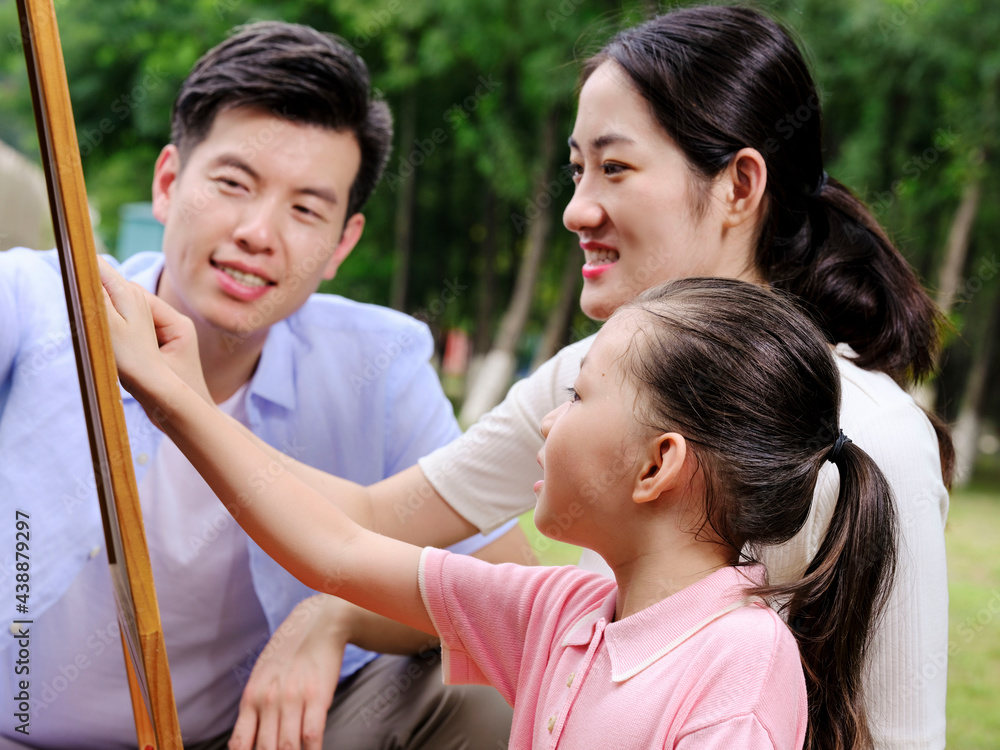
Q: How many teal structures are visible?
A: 1